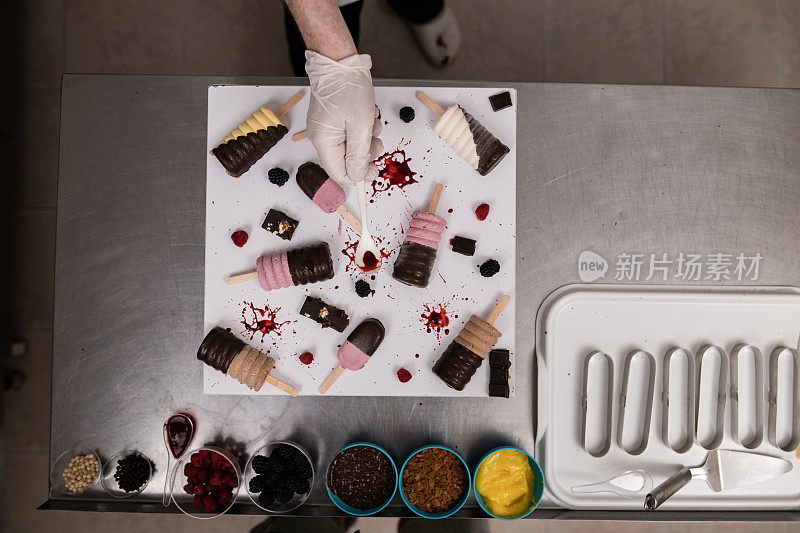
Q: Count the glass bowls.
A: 4